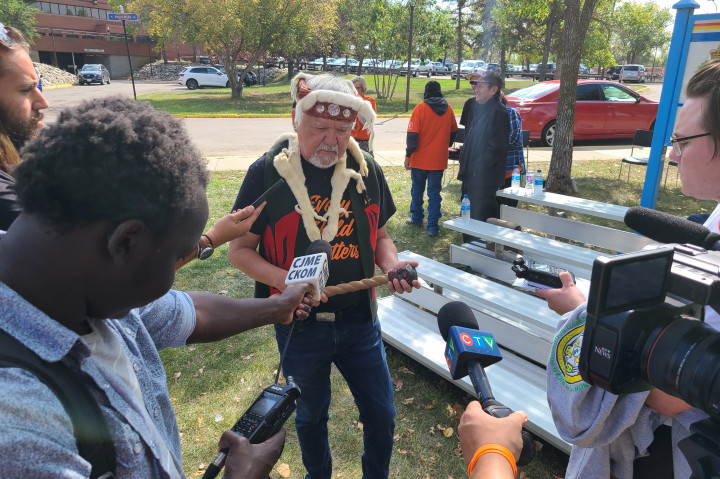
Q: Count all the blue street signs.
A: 1